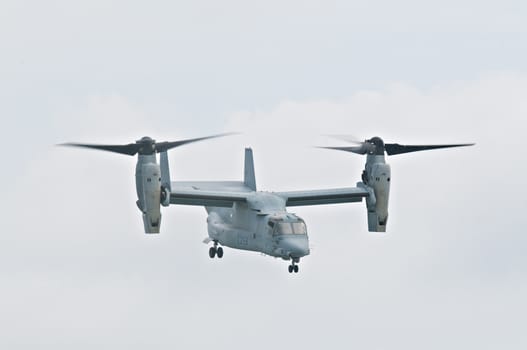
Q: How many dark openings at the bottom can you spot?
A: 2